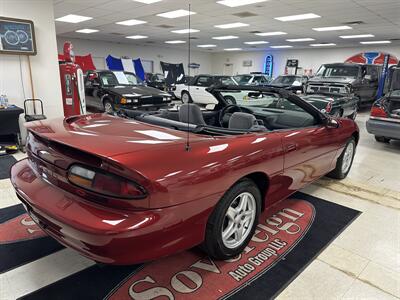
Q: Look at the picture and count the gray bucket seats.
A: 2